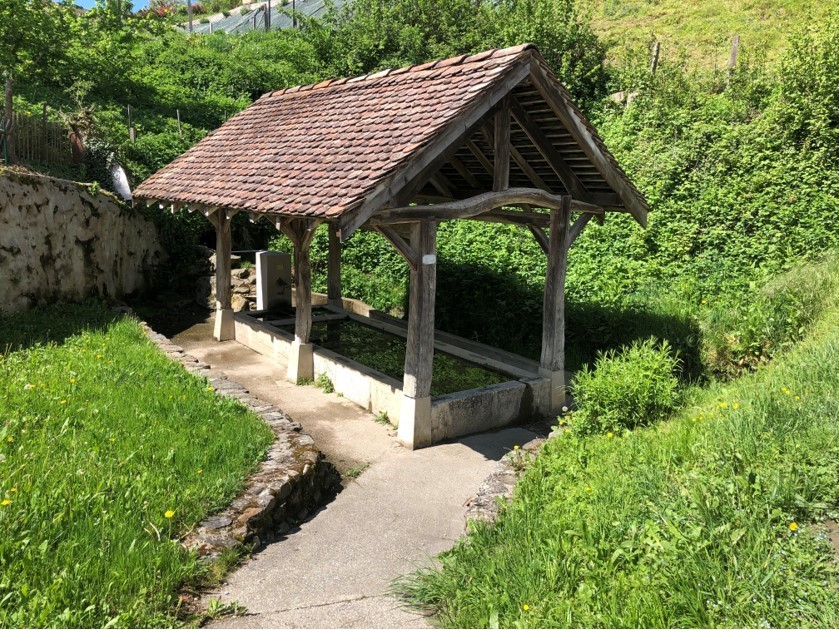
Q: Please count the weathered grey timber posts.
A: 5